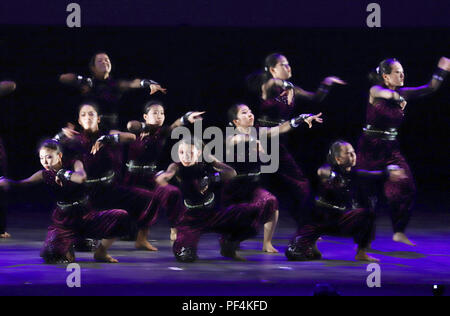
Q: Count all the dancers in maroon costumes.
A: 9